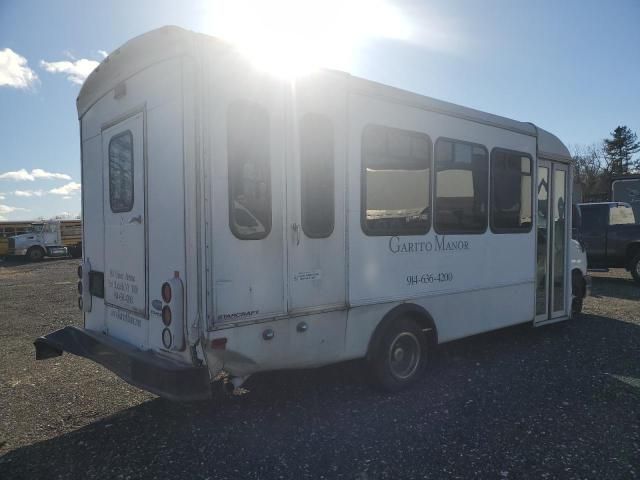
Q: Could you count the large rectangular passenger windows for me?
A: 3